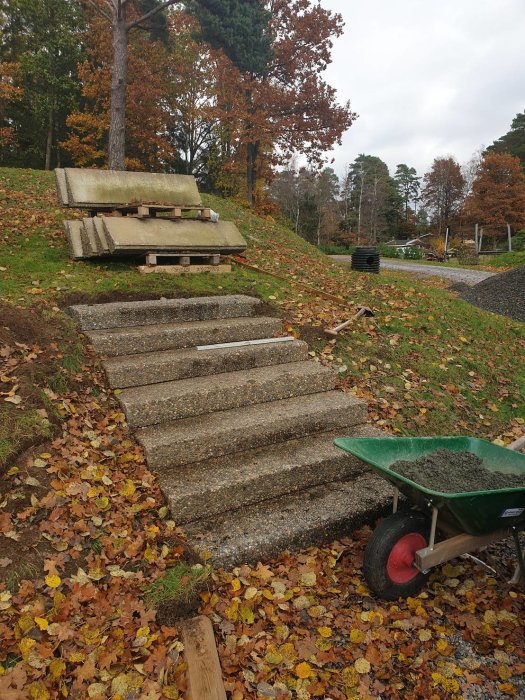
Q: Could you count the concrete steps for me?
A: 7